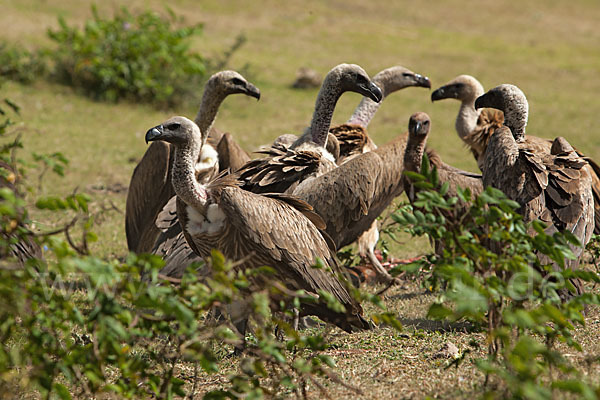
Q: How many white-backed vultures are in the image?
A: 7